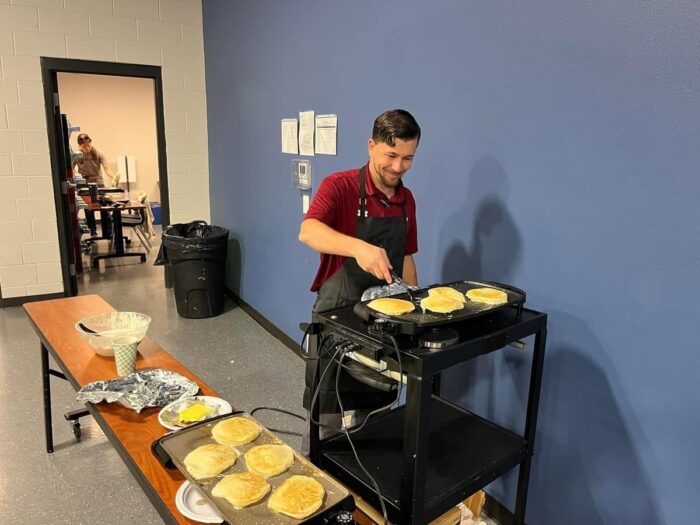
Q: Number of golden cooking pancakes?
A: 9